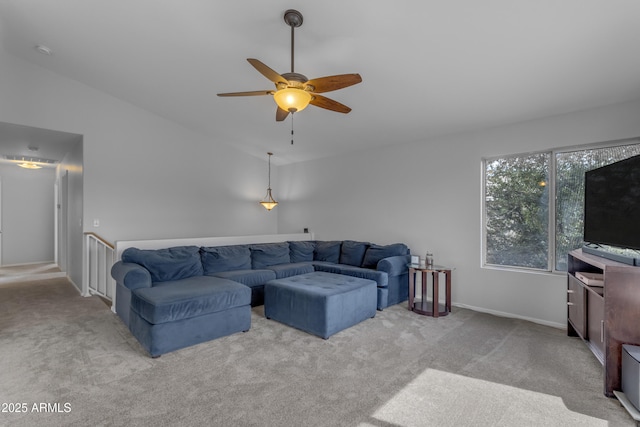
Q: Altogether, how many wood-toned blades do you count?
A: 5